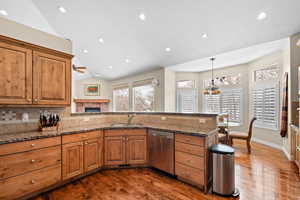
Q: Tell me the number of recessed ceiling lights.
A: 10